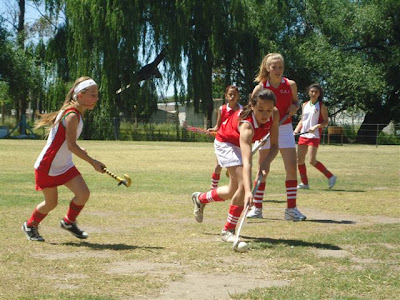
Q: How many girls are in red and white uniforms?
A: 5